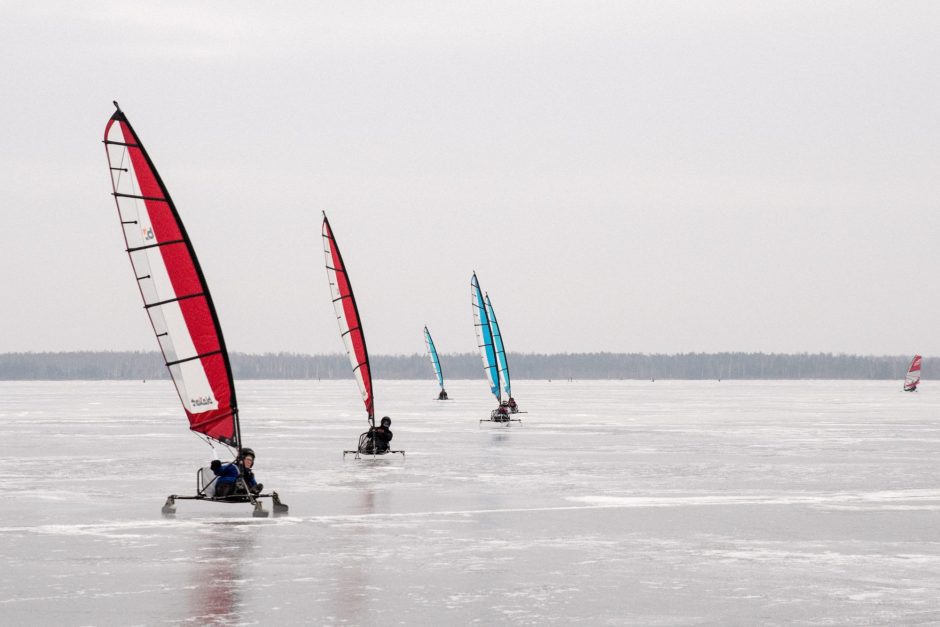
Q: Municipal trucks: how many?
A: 0